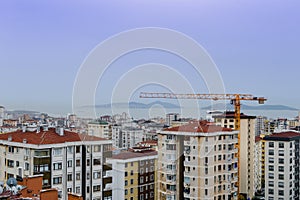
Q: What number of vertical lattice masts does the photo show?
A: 1